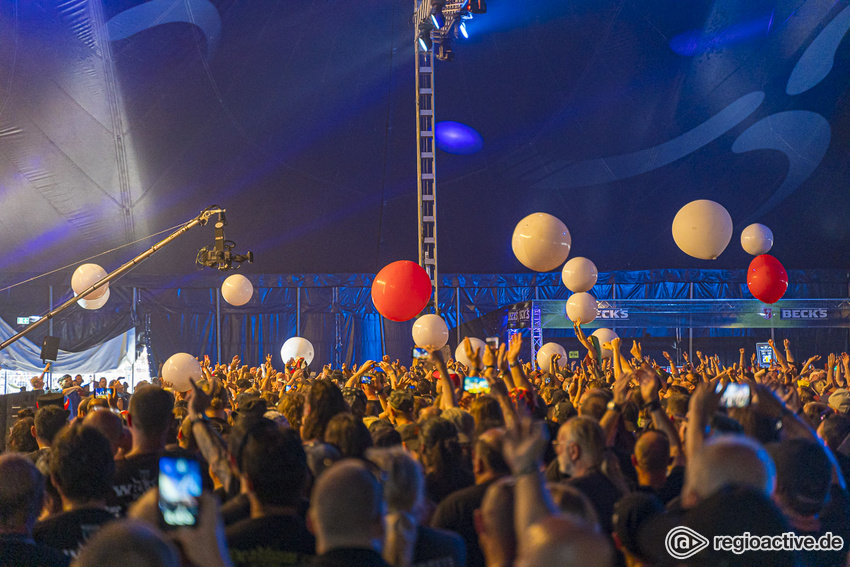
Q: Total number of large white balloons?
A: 14